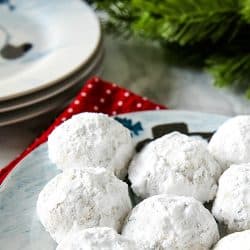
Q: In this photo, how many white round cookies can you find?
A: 8